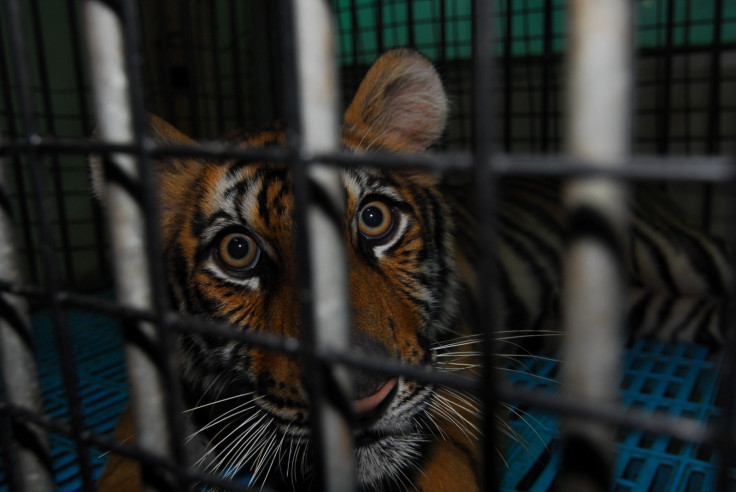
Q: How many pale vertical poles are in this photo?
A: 4